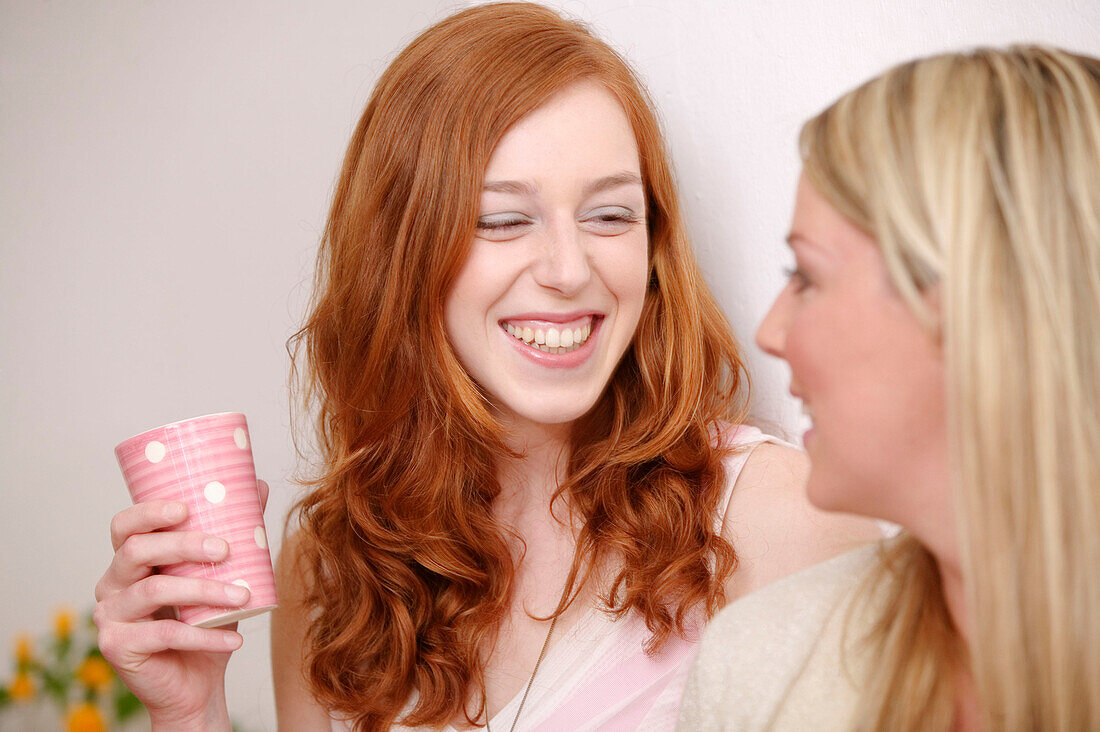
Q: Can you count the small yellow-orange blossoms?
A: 5